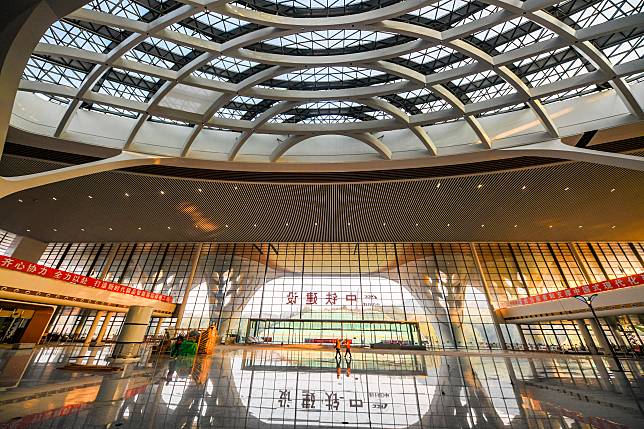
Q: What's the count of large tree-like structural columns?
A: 2